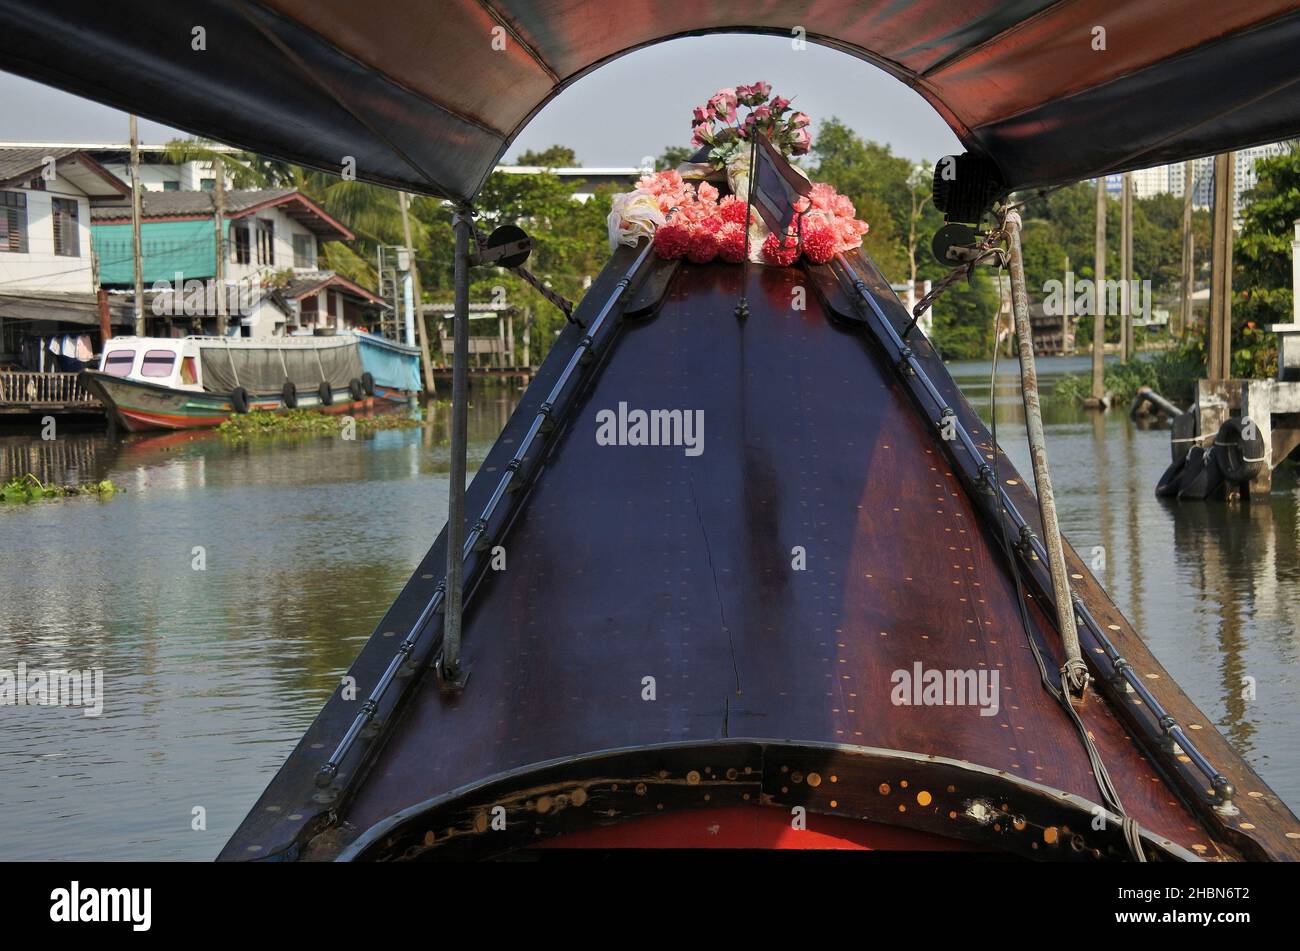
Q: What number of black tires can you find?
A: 9